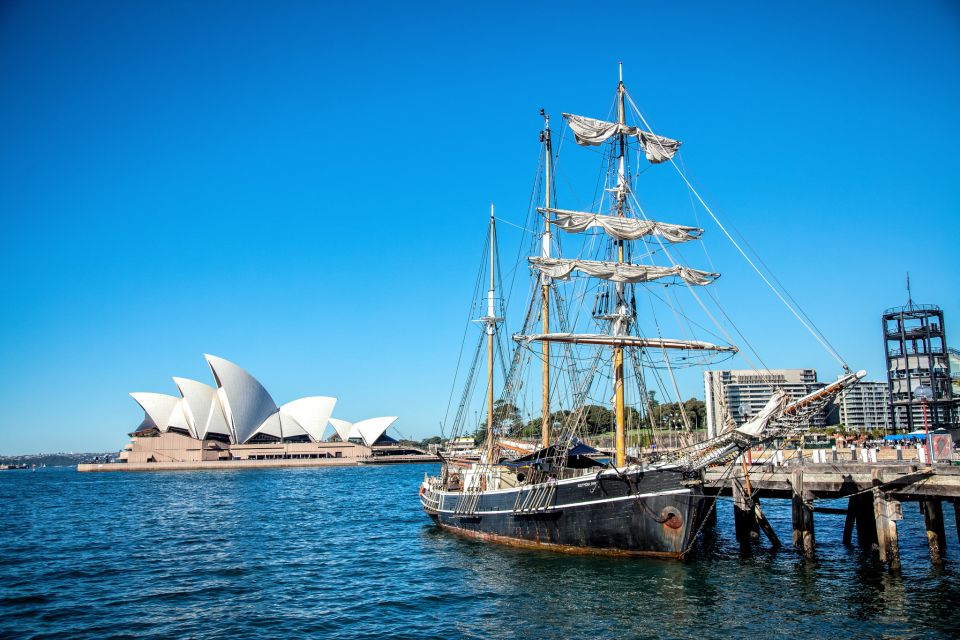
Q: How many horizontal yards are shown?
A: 4